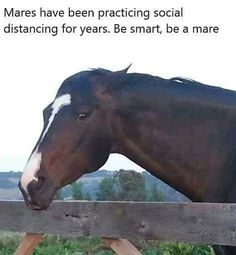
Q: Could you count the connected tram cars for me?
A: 0